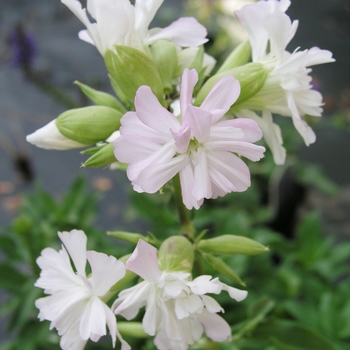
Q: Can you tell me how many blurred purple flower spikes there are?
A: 1